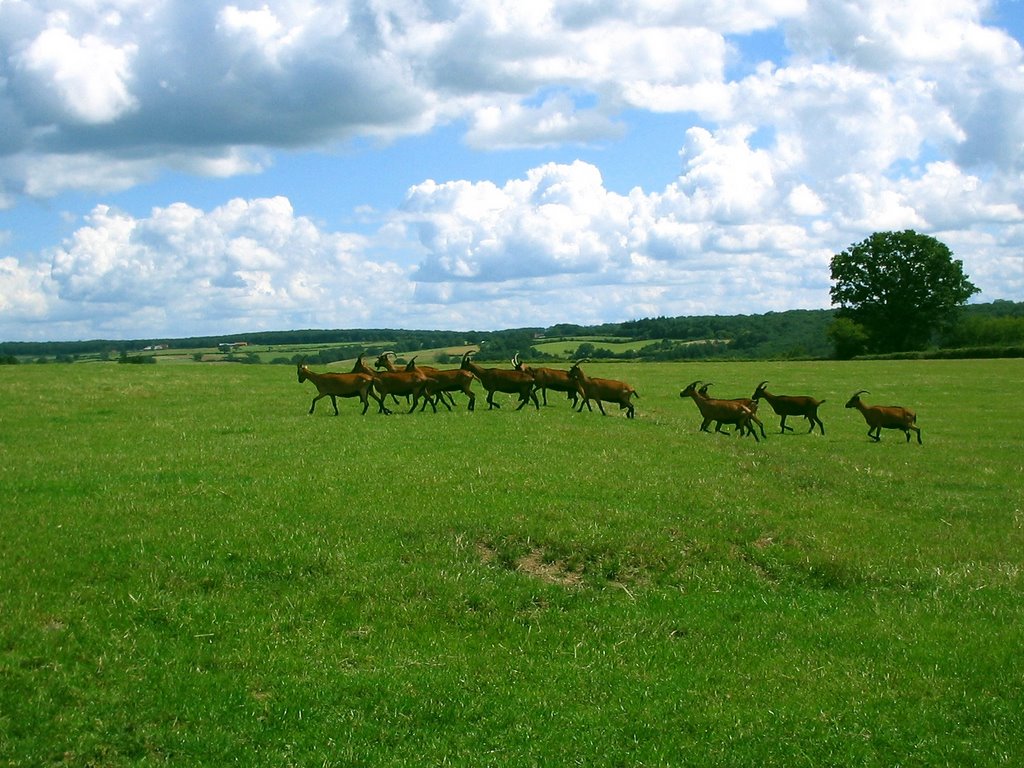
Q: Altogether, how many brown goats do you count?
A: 11